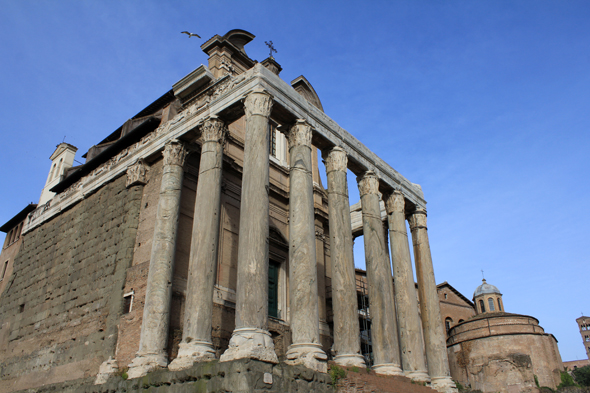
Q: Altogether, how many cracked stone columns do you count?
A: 8